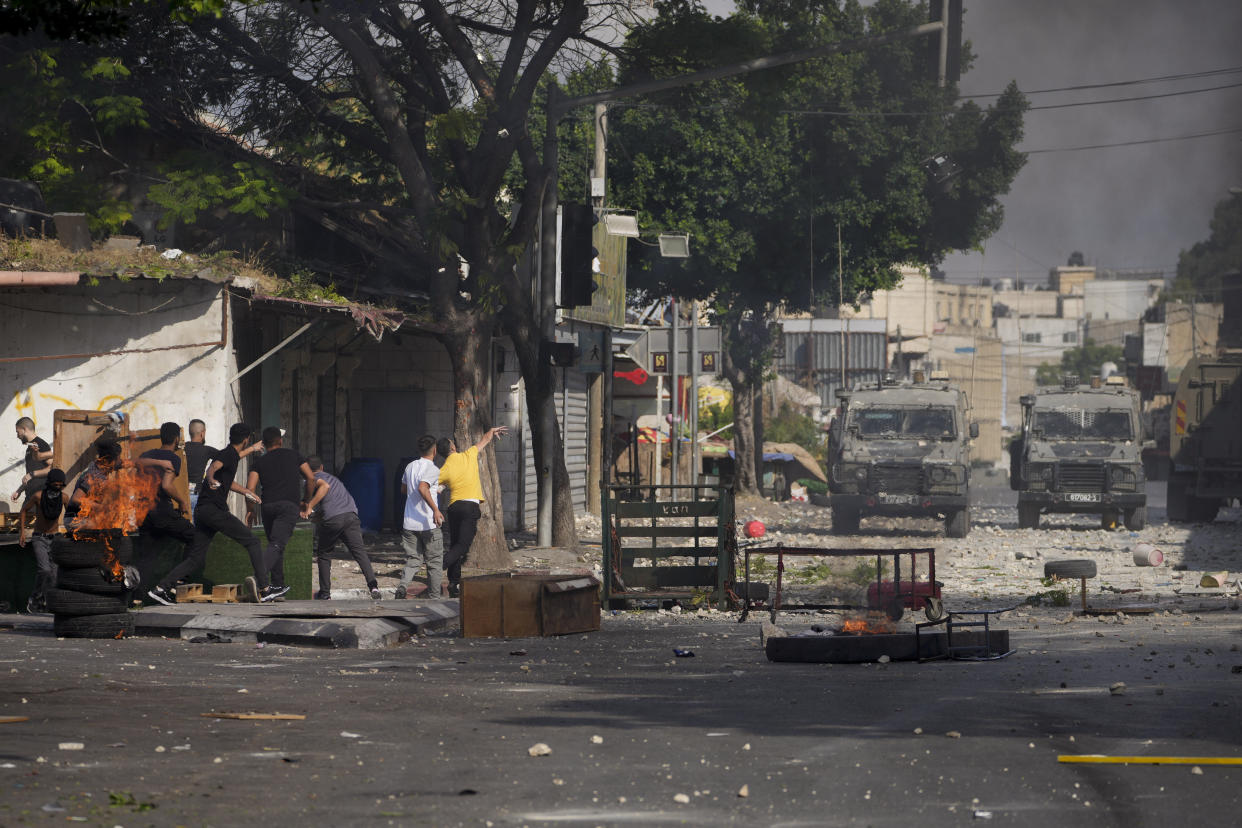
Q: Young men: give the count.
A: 10